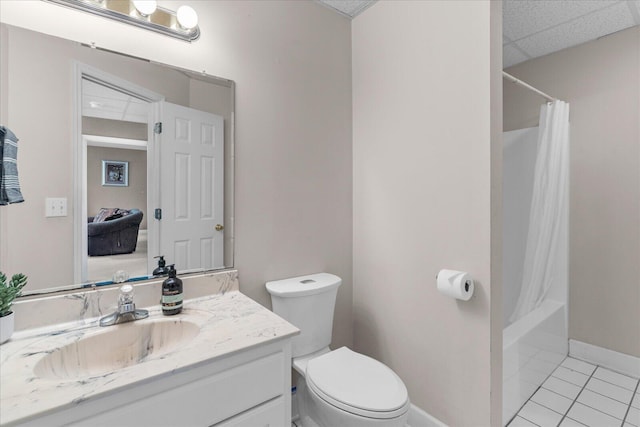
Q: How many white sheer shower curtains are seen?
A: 1